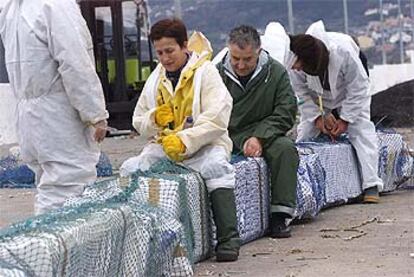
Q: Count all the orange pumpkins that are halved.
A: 0